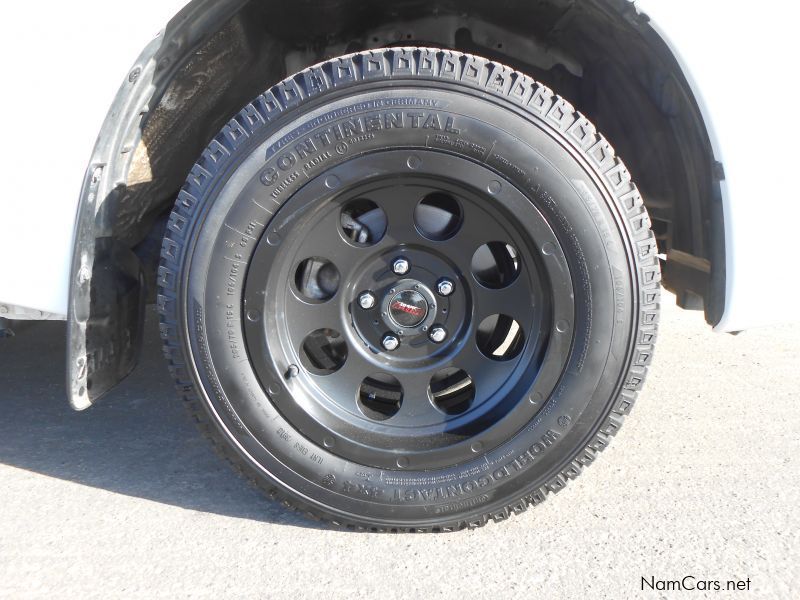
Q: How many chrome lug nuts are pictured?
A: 5